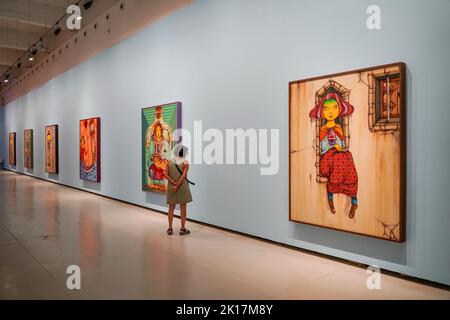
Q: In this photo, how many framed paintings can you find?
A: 6